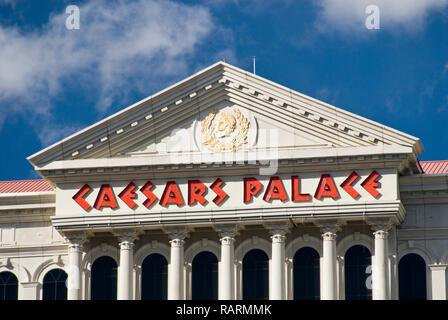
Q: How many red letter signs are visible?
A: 13